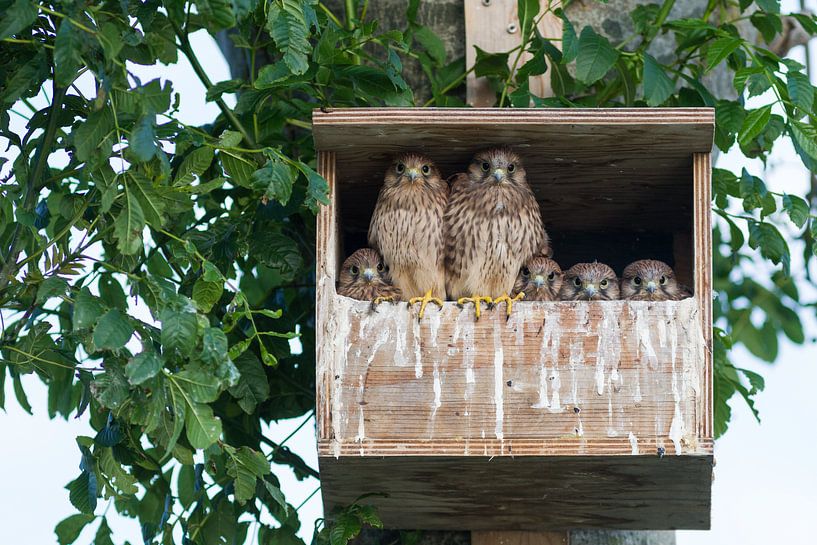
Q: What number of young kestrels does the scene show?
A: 6